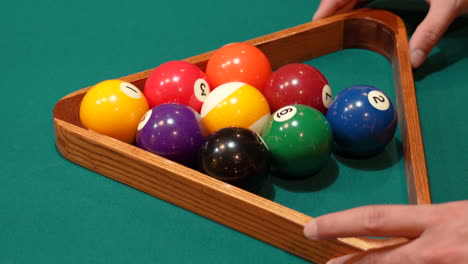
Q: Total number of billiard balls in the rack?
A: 9